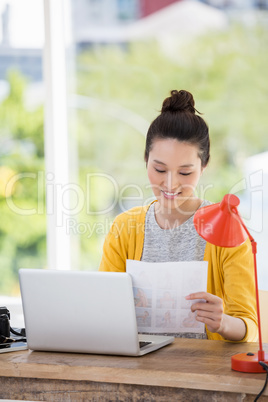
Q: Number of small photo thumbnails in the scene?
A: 9